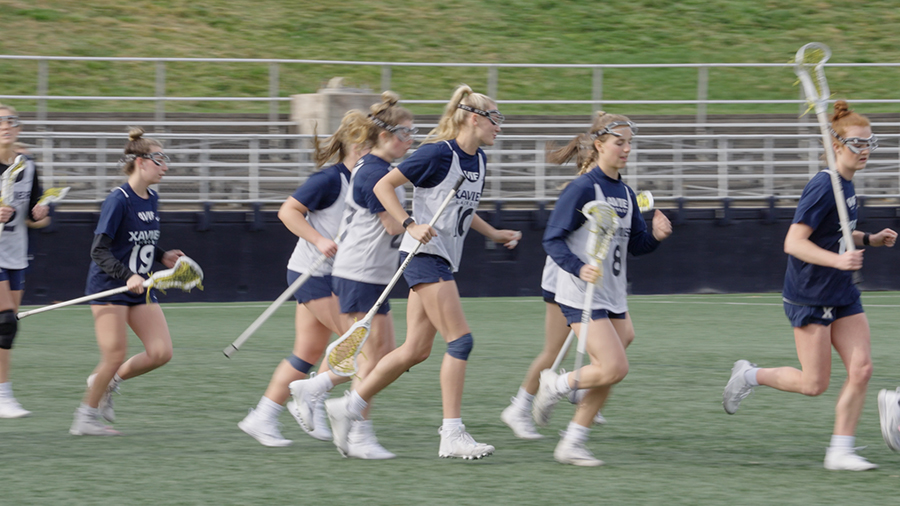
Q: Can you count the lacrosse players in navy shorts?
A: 8